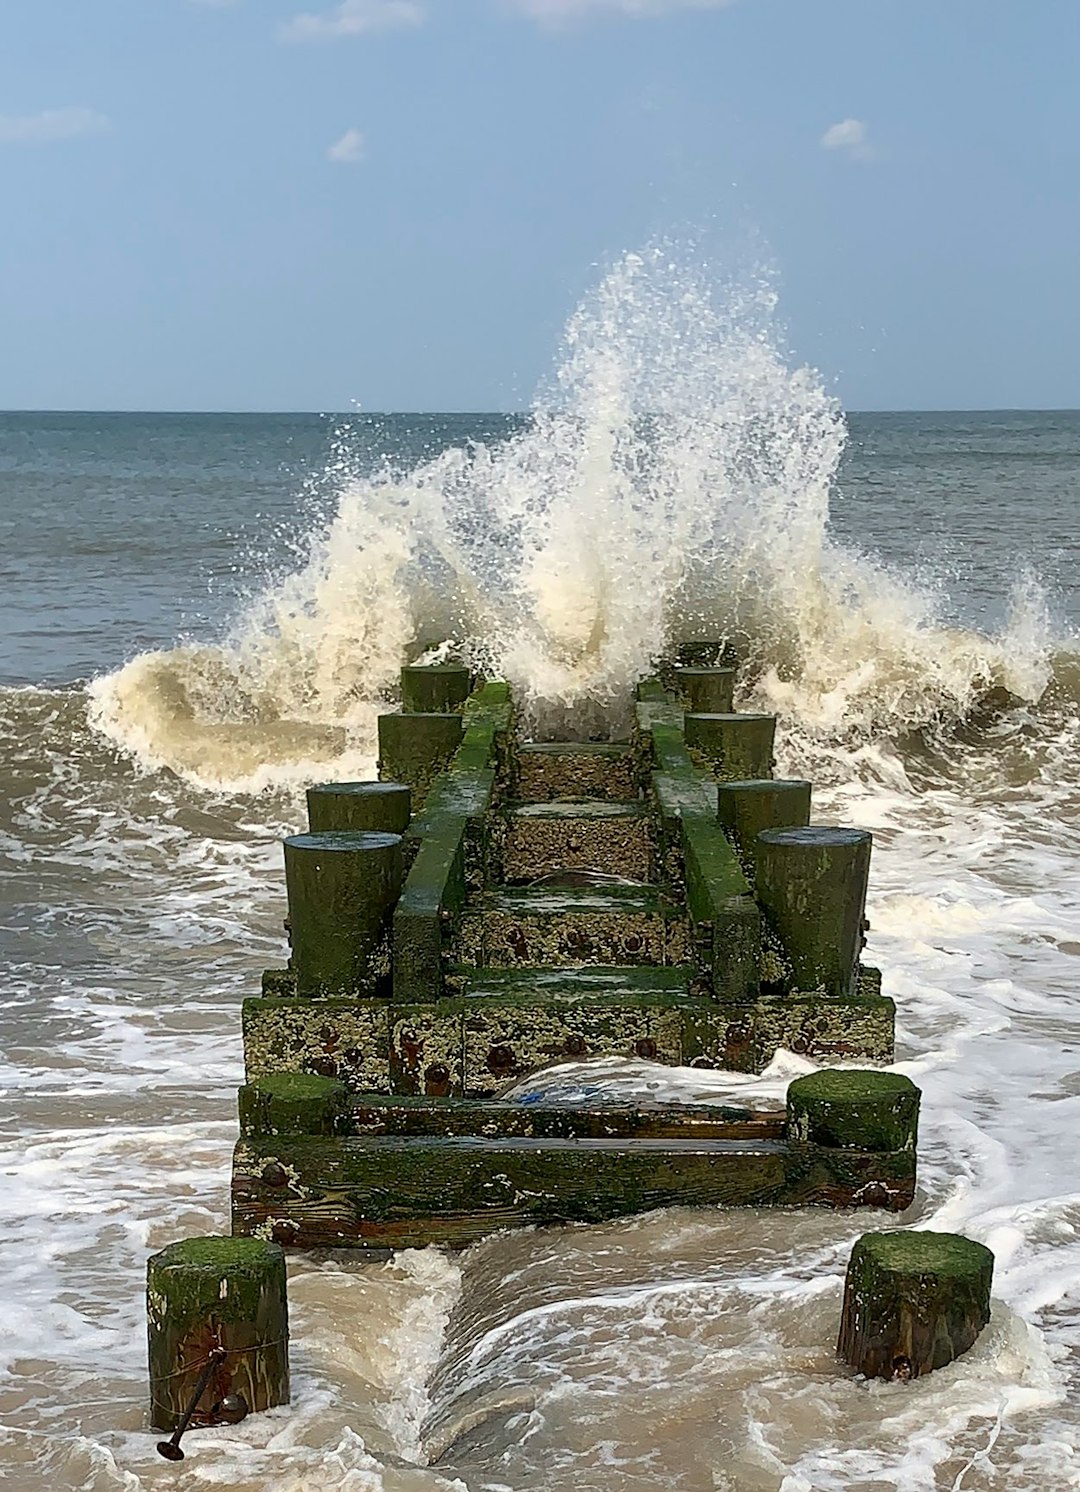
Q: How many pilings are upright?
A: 12